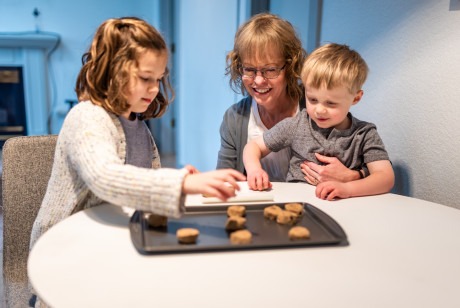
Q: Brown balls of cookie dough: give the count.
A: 9